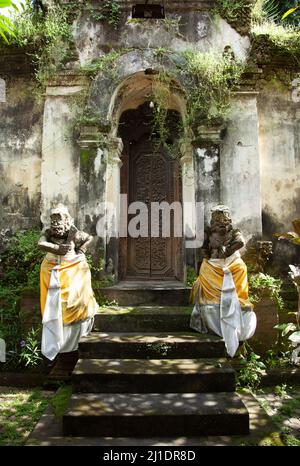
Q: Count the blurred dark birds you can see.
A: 0